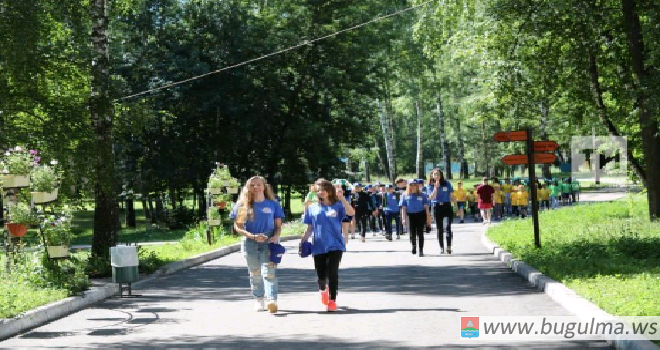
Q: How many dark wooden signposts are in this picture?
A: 1